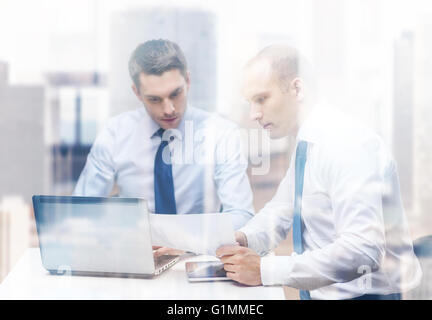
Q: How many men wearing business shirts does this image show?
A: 2